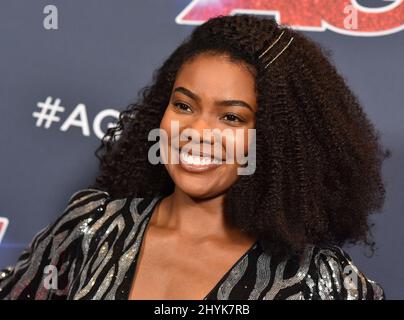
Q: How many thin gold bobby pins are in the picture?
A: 2